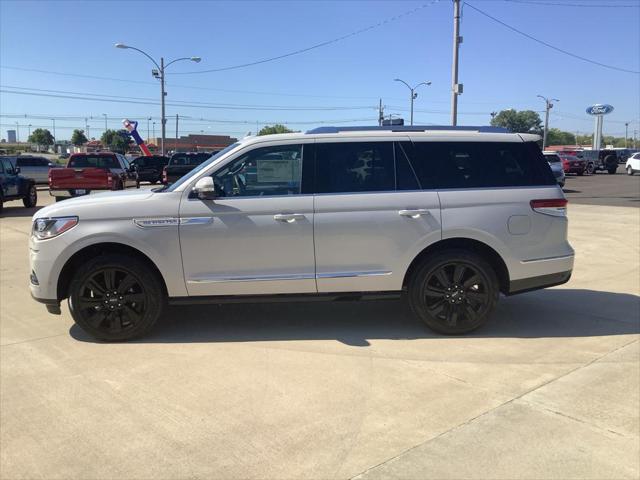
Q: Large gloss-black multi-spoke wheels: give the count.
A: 2